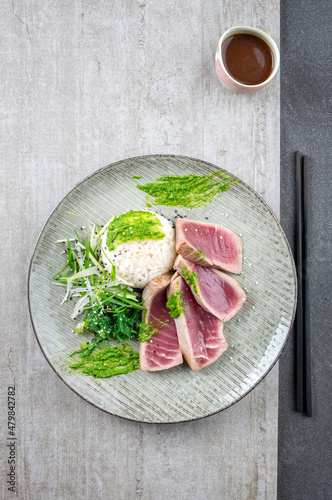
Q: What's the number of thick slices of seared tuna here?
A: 4